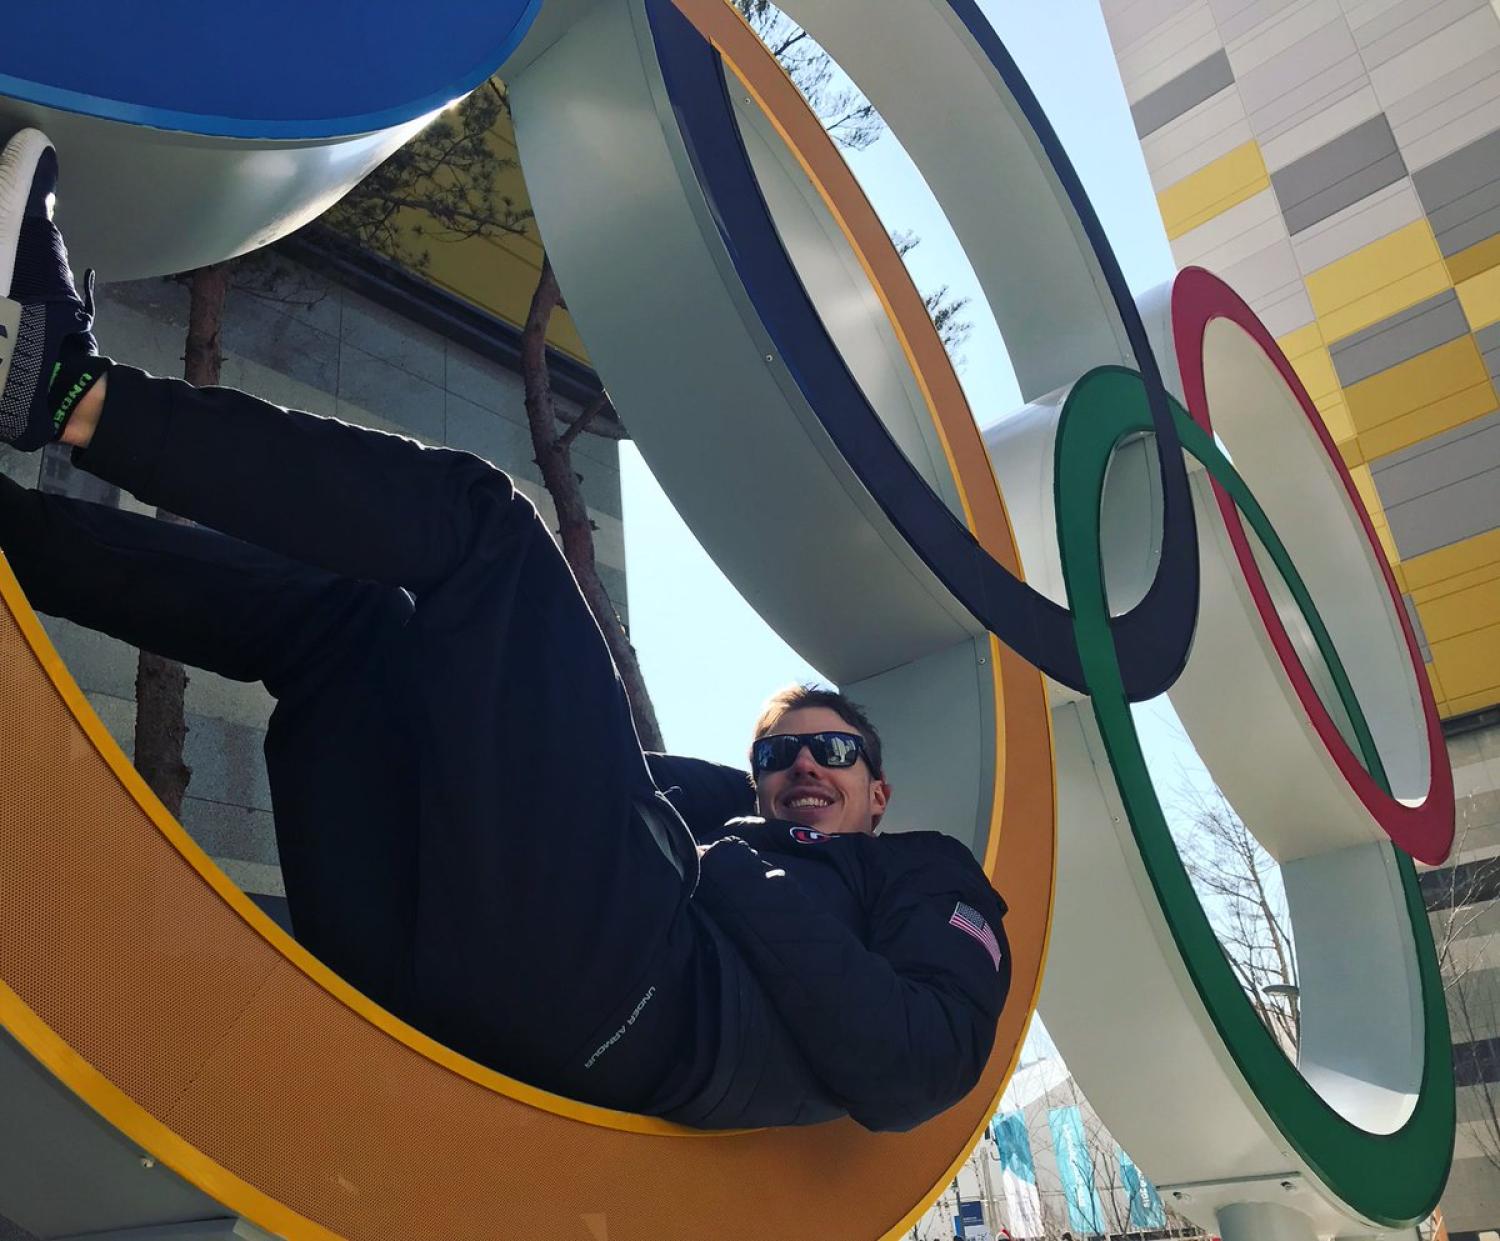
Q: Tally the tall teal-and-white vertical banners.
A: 3